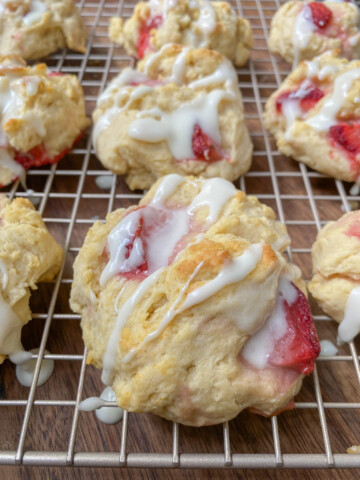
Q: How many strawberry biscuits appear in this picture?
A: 9